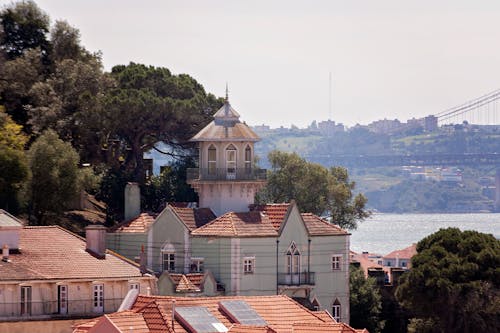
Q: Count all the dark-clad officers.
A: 0